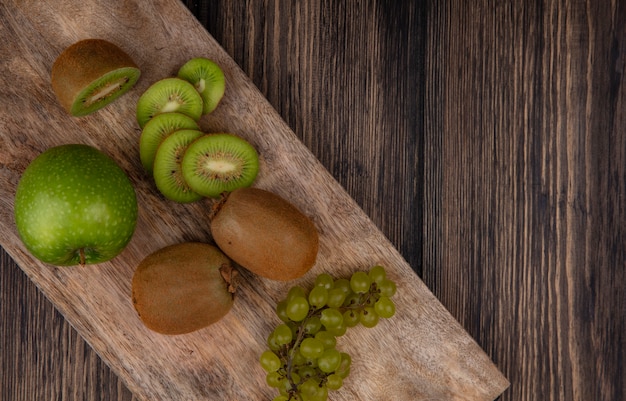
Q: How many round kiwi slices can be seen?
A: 5